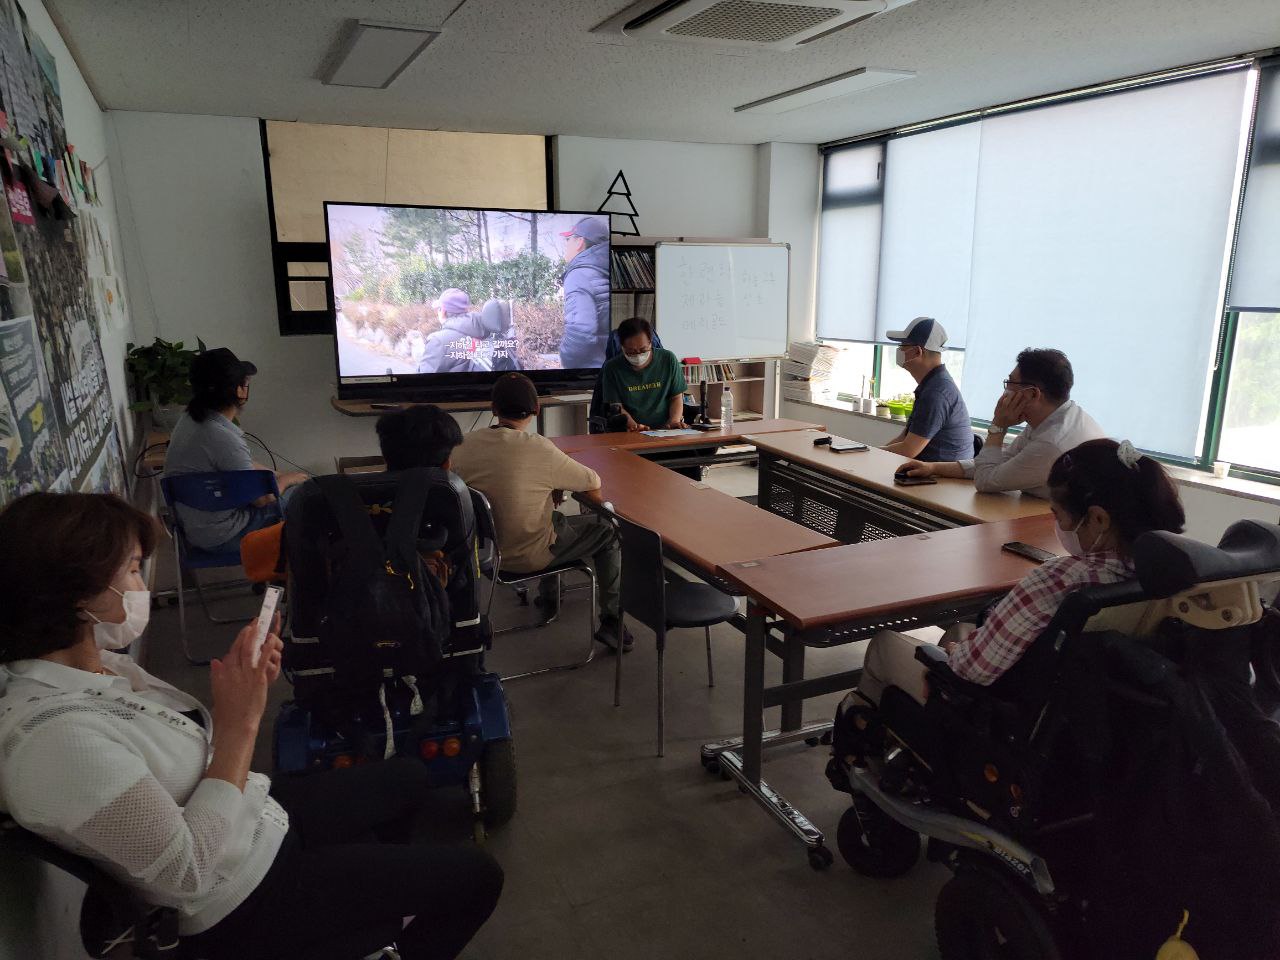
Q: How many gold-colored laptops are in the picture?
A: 0